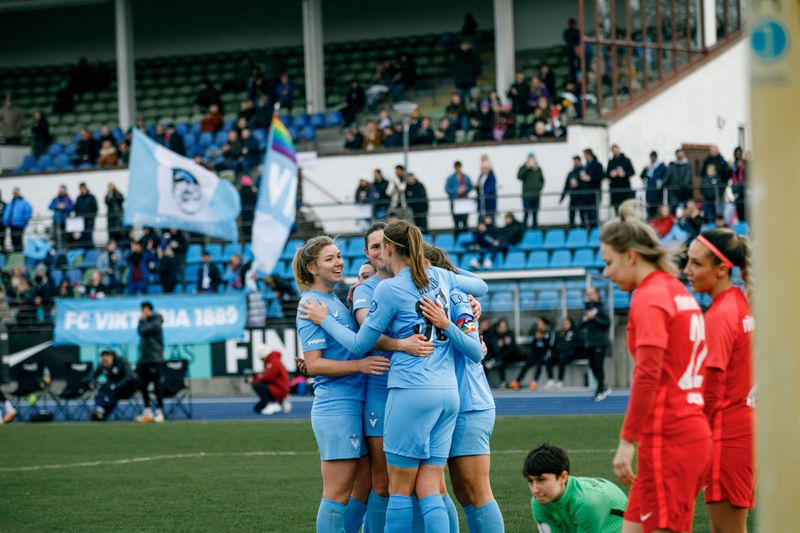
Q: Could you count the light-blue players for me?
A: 5